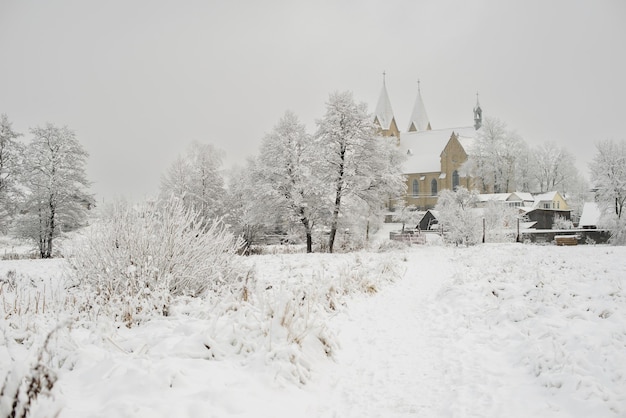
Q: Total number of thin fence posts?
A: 2